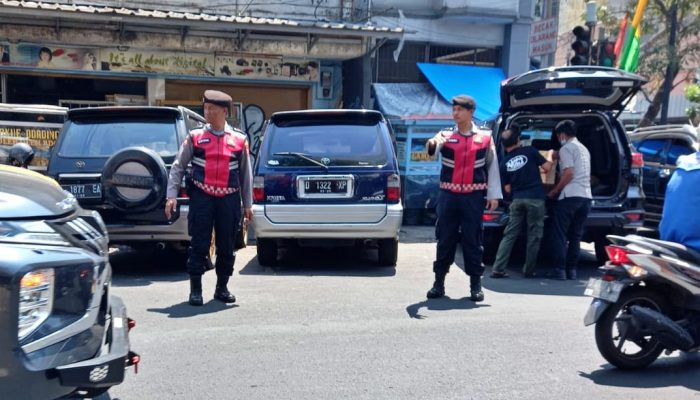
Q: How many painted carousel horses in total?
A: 0